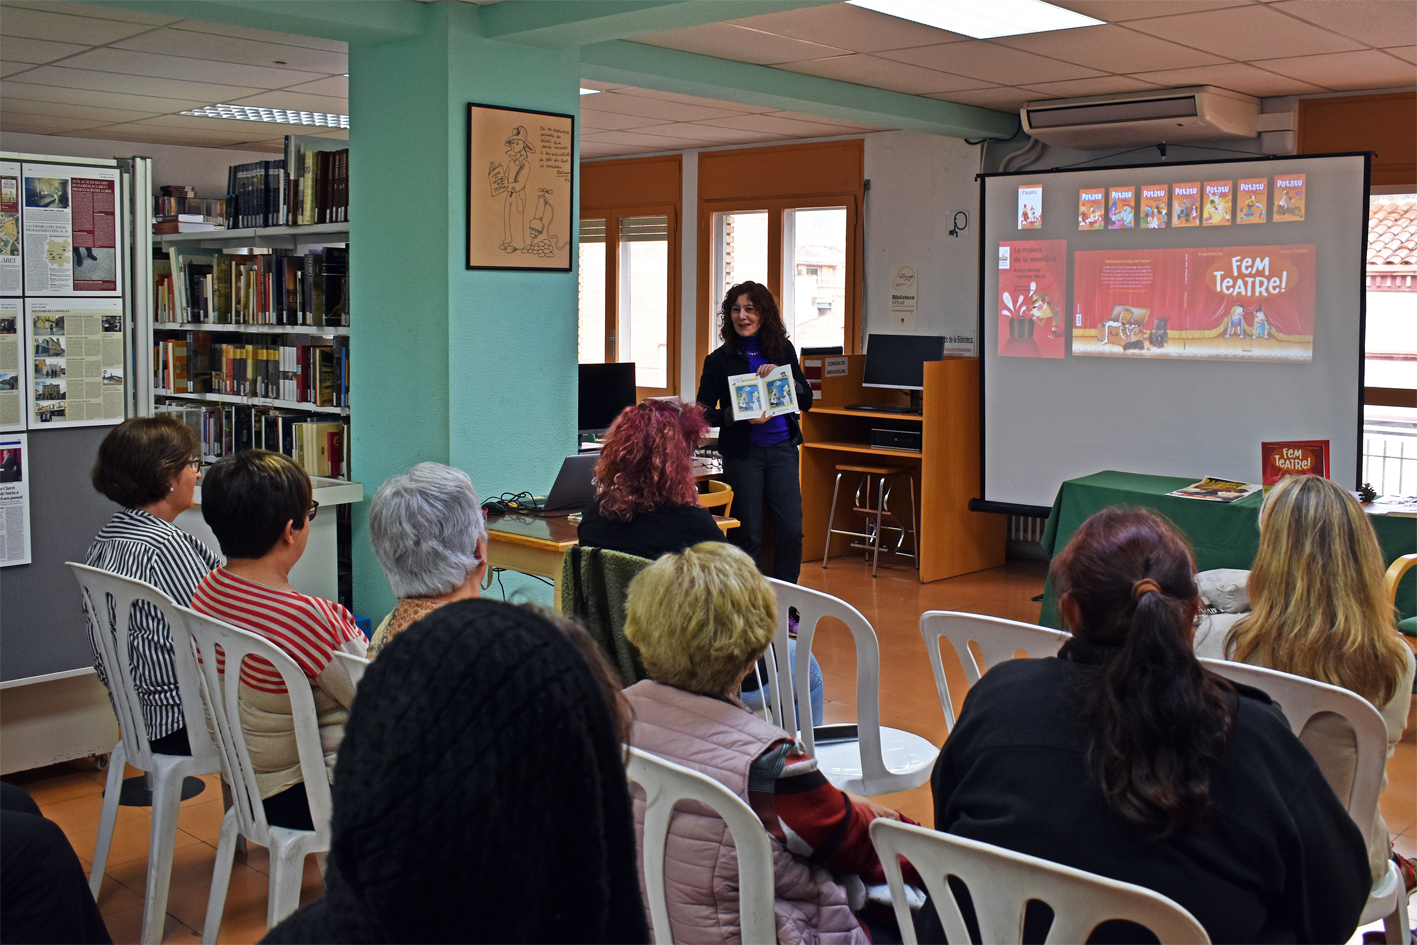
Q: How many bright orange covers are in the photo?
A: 7